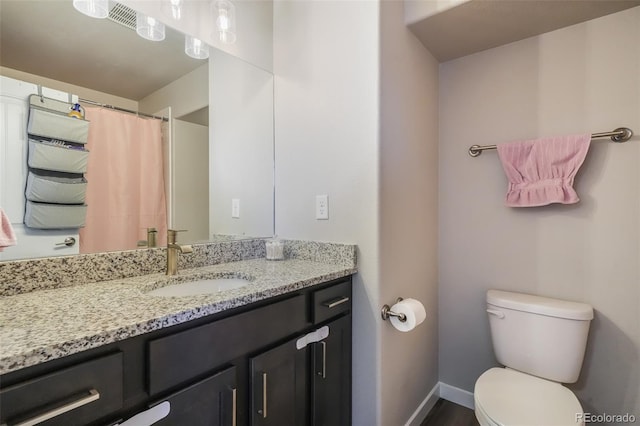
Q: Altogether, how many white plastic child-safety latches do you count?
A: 2